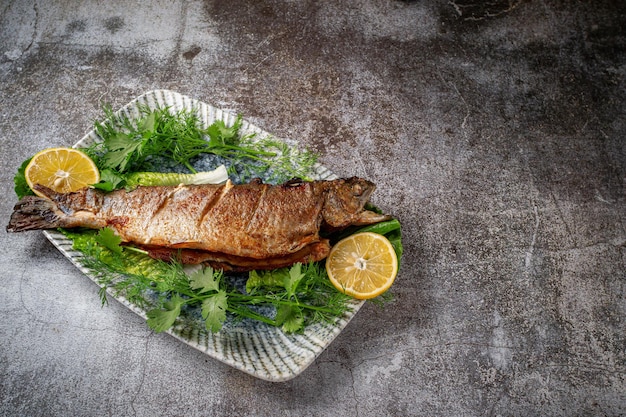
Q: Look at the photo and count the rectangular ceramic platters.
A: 1